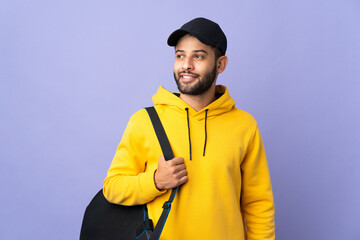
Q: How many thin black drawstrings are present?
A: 2